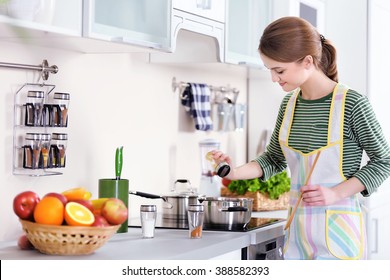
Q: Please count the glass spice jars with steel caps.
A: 7